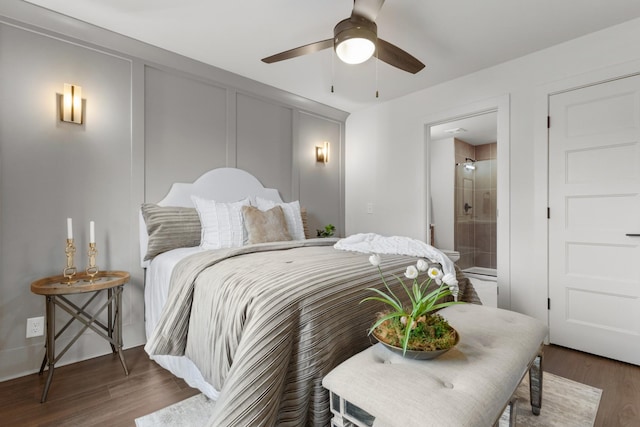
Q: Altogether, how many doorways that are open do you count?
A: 1